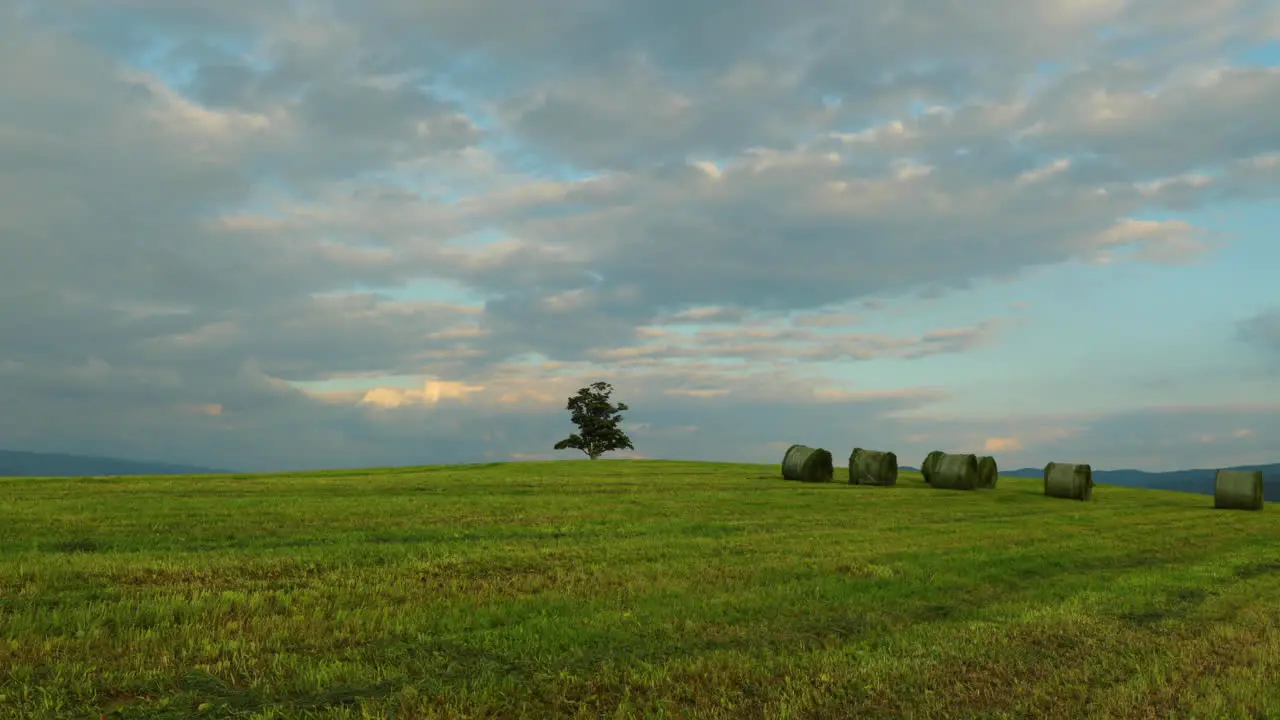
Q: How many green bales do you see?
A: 7